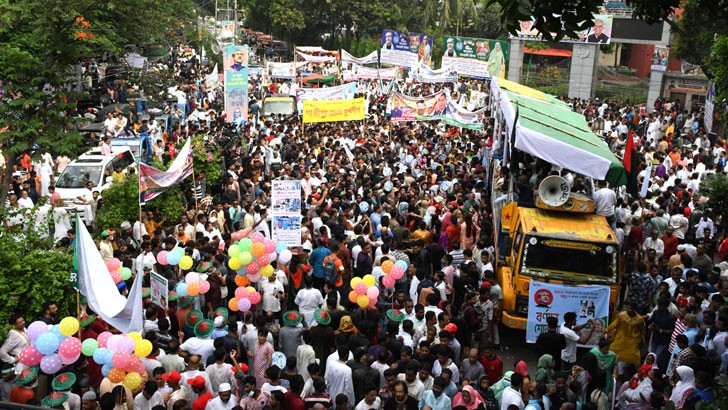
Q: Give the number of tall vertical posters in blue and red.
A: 2